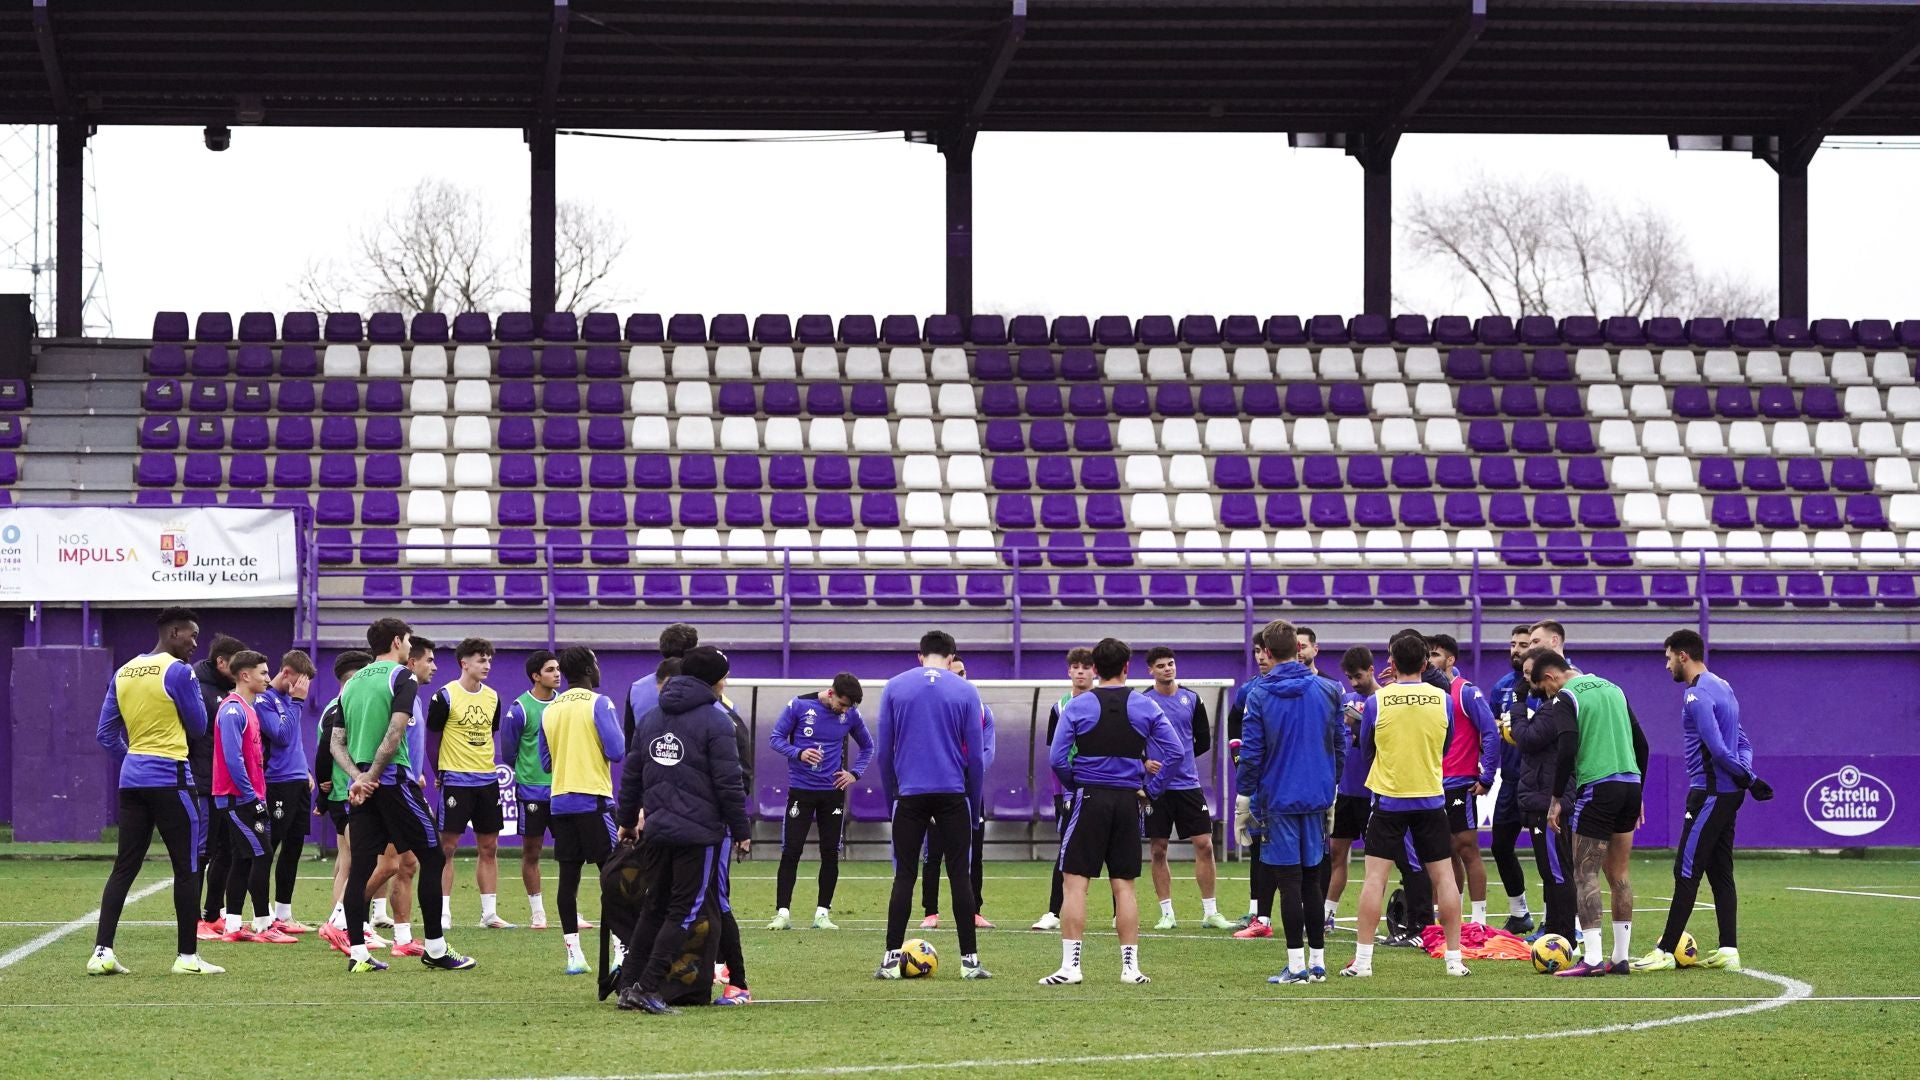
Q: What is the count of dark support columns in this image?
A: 5